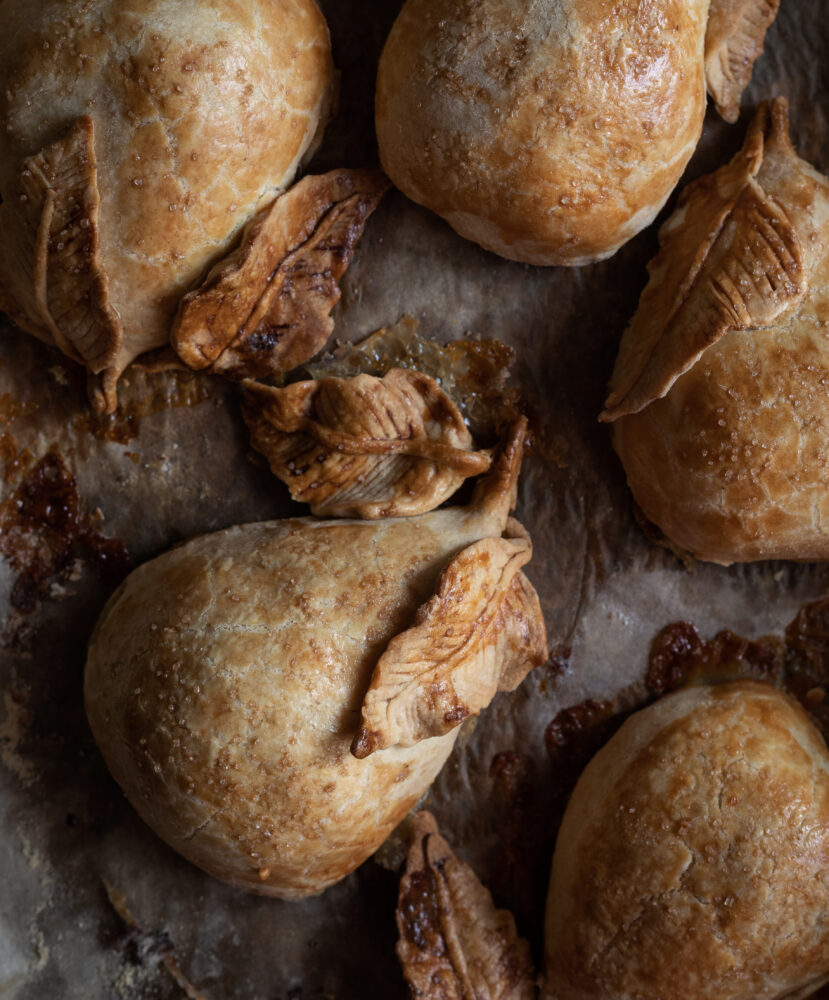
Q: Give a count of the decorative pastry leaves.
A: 7